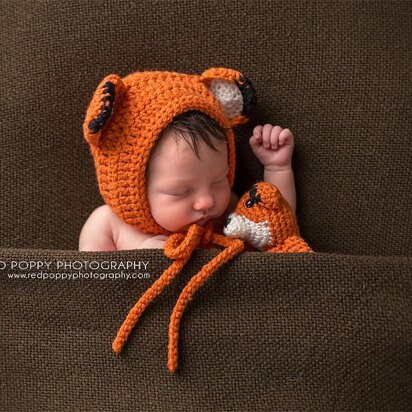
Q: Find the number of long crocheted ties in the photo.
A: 2